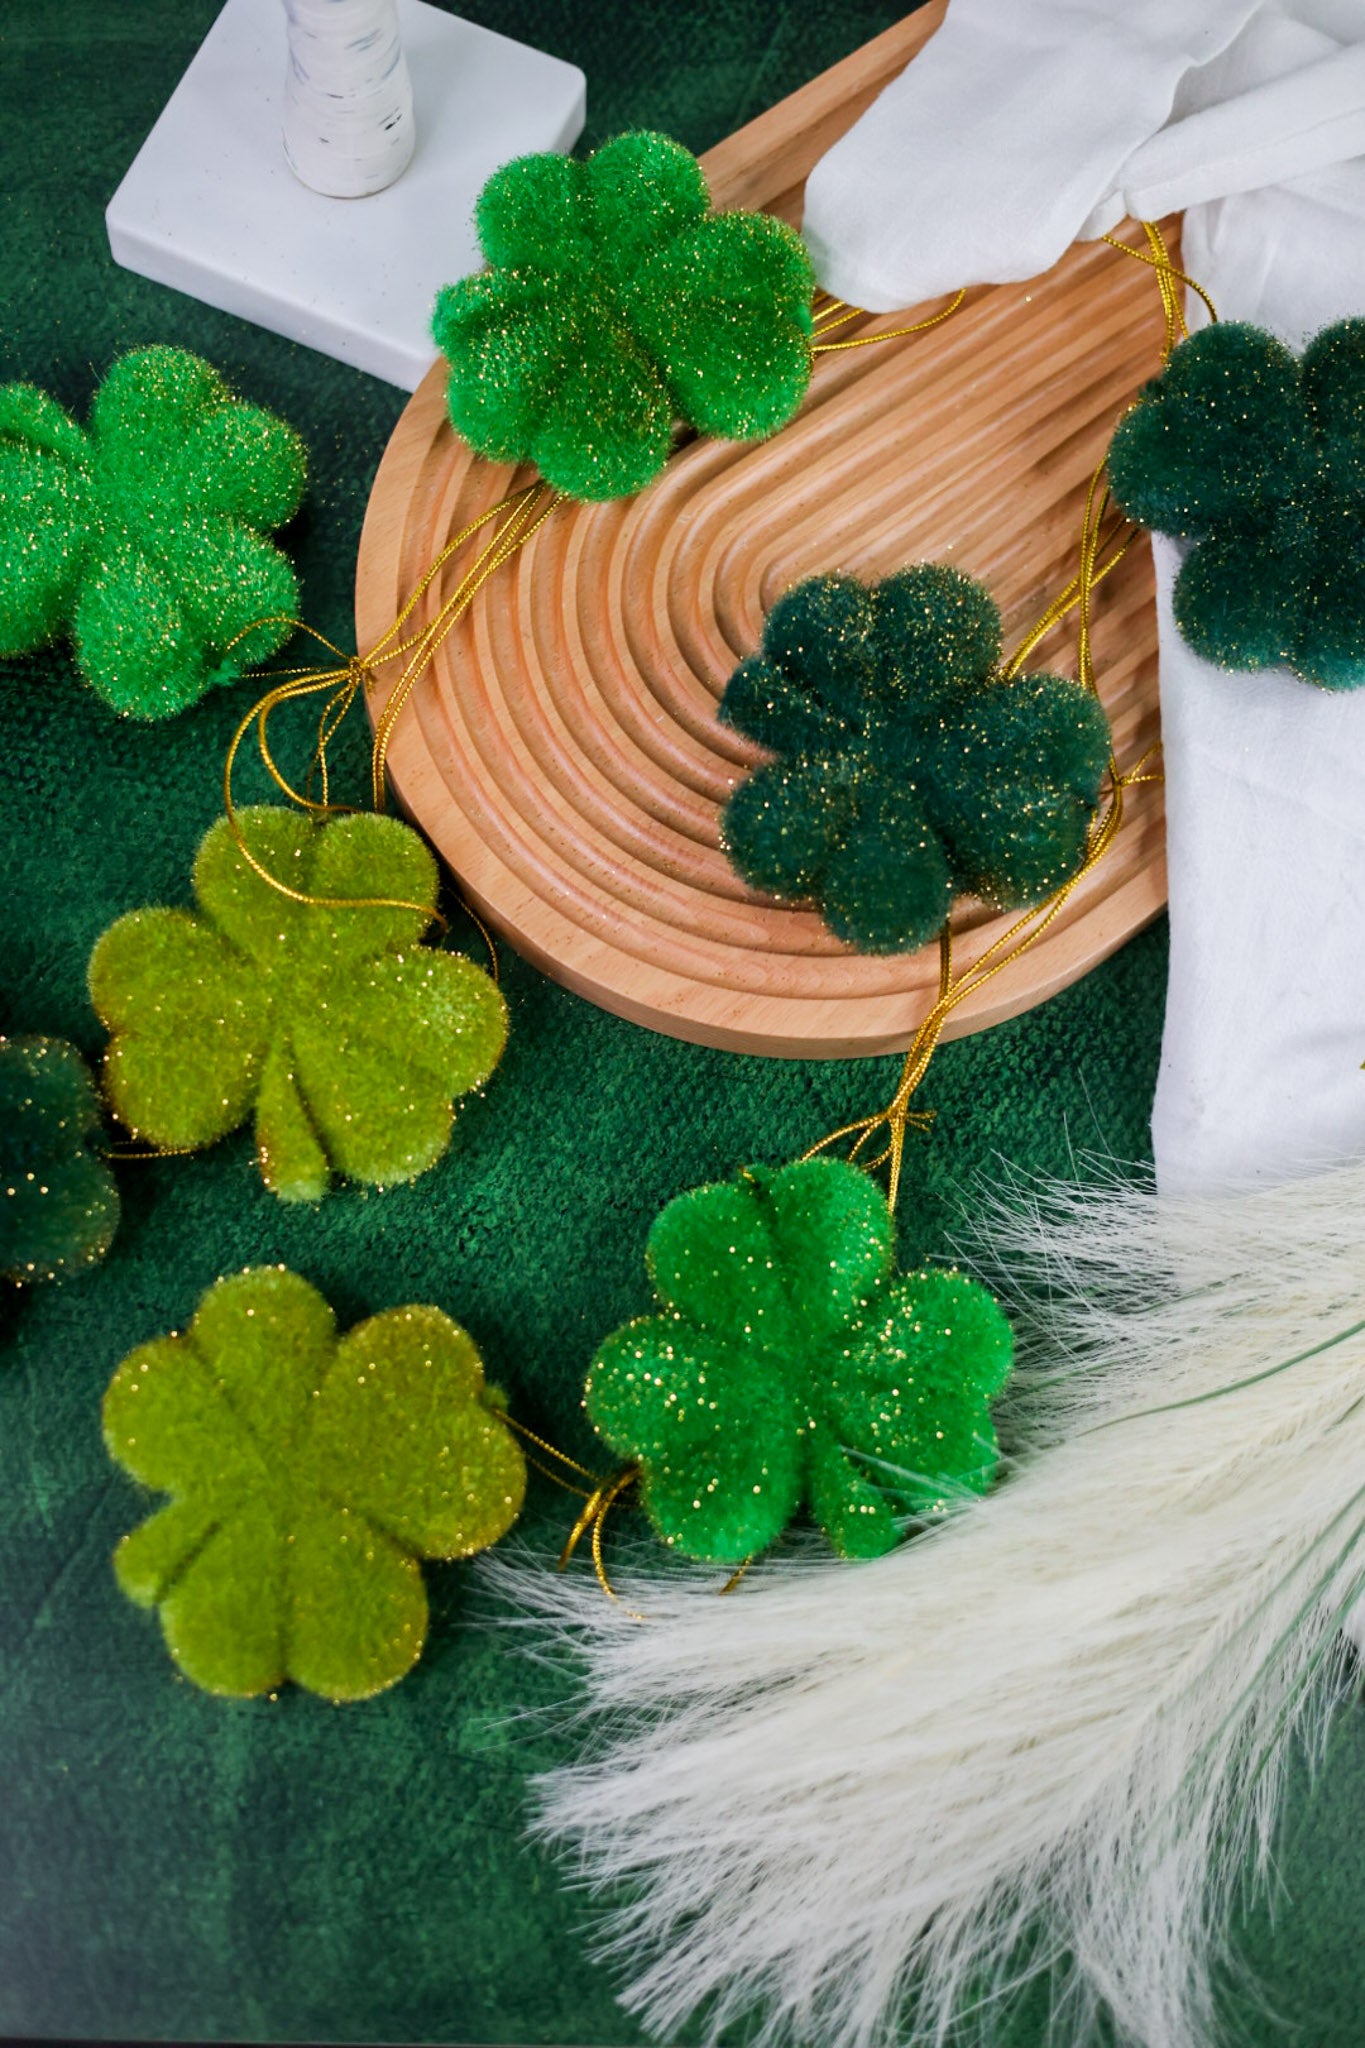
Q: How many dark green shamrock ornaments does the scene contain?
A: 3